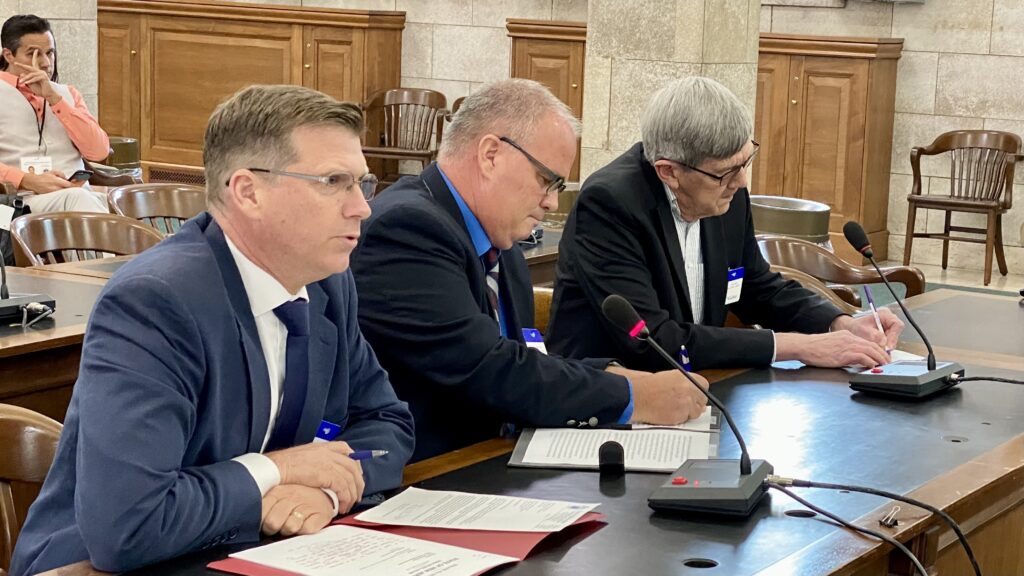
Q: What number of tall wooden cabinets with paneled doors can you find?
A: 3